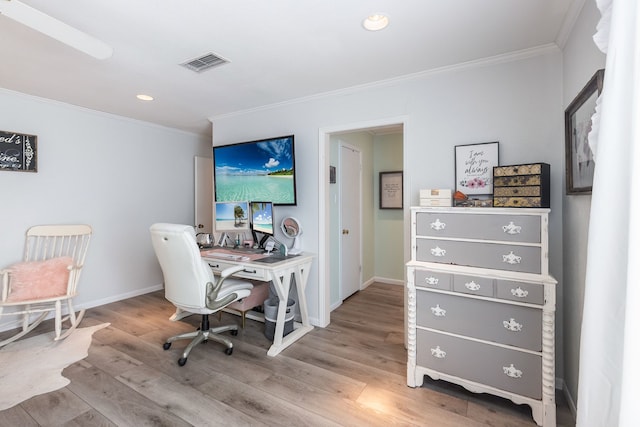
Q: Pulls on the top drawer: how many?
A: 2